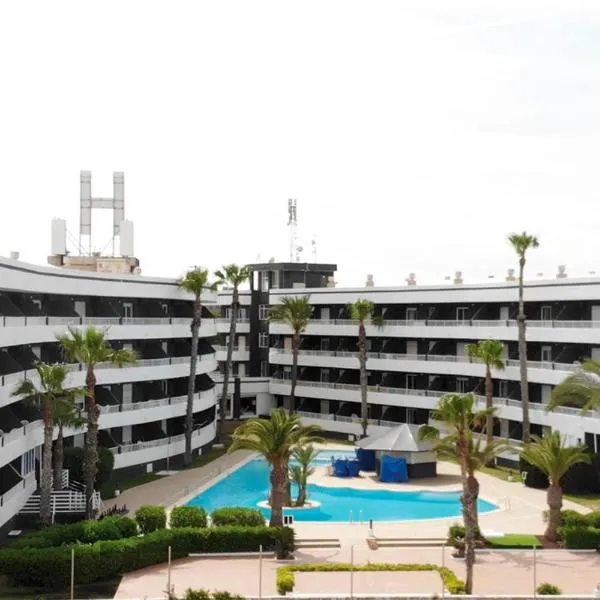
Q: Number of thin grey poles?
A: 6